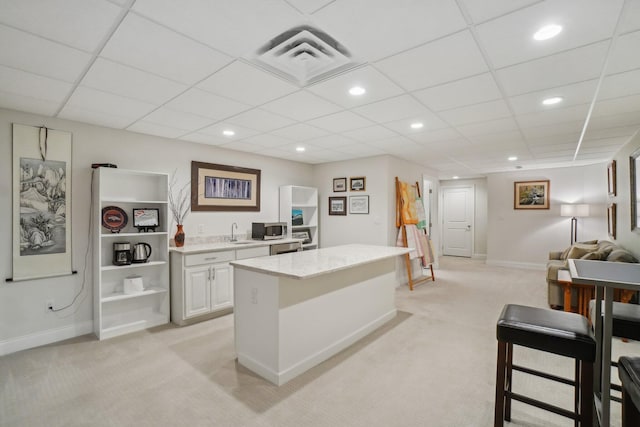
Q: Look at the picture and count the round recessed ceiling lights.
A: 8